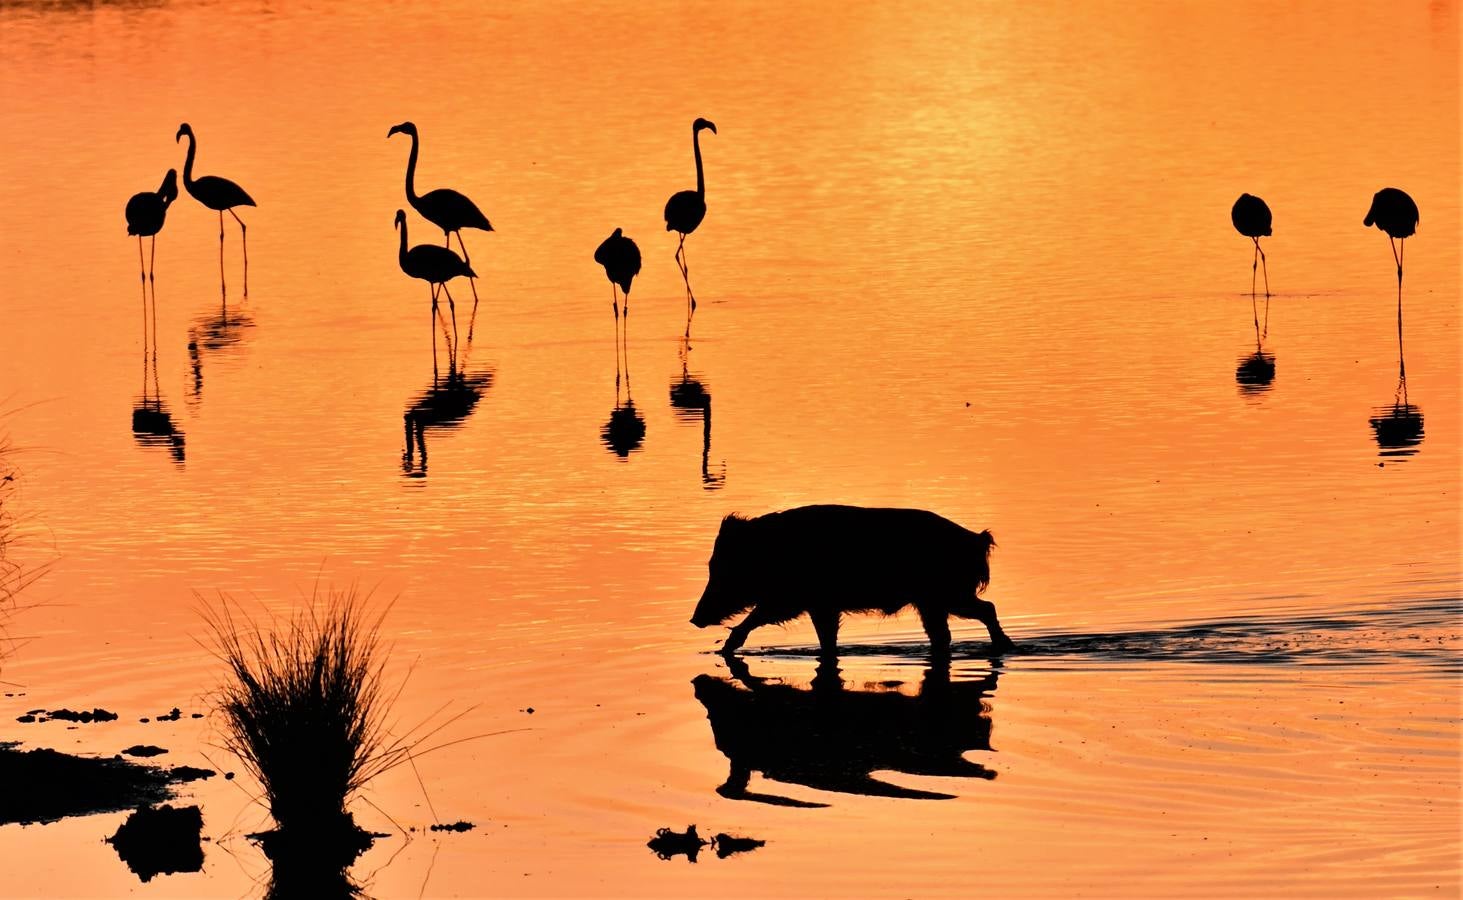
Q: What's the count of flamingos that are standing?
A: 8